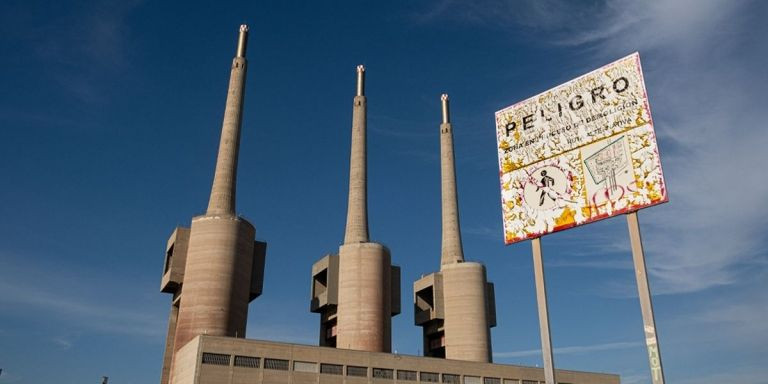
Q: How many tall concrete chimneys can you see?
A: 3